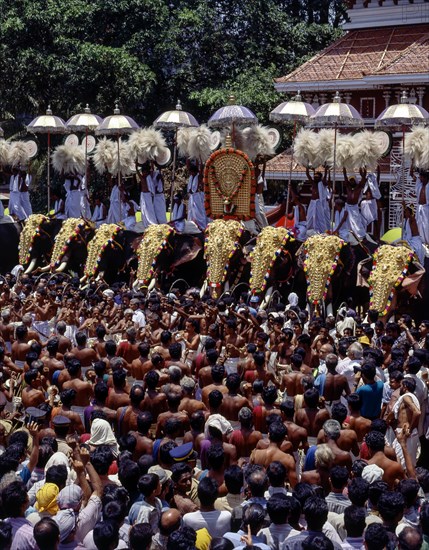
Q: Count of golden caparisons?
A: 8